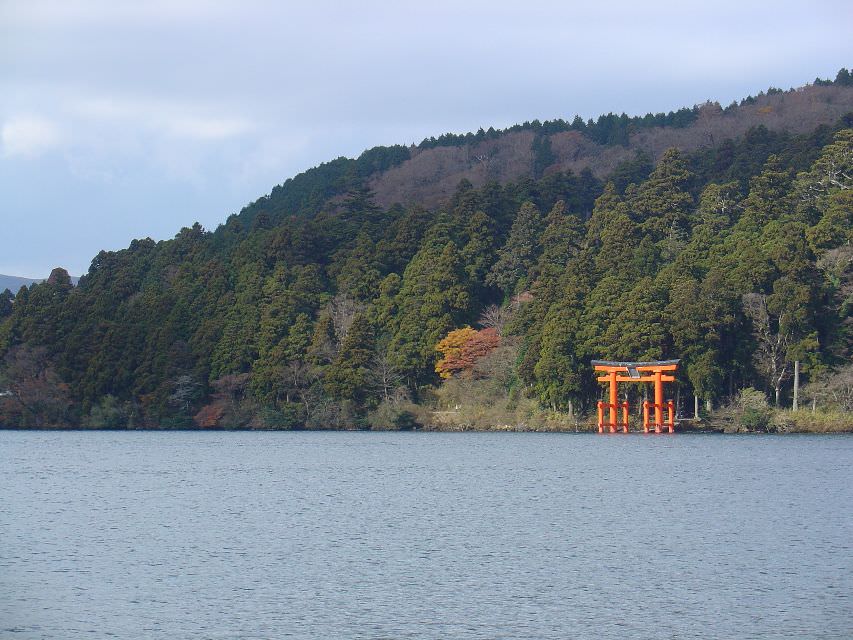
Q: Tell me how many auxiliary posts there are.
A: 4